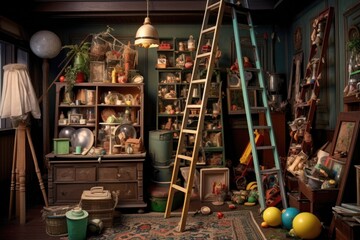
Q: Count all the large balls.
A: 3